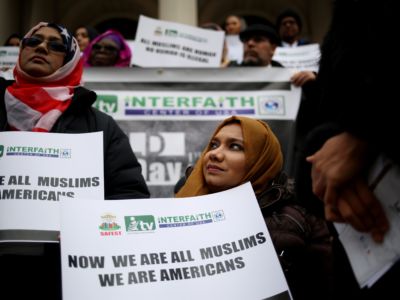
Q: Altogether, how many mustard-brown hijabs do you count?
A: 1